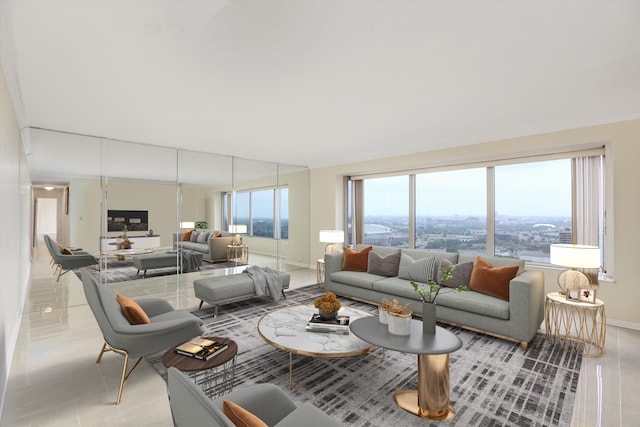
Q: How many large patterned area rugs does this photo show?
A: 1